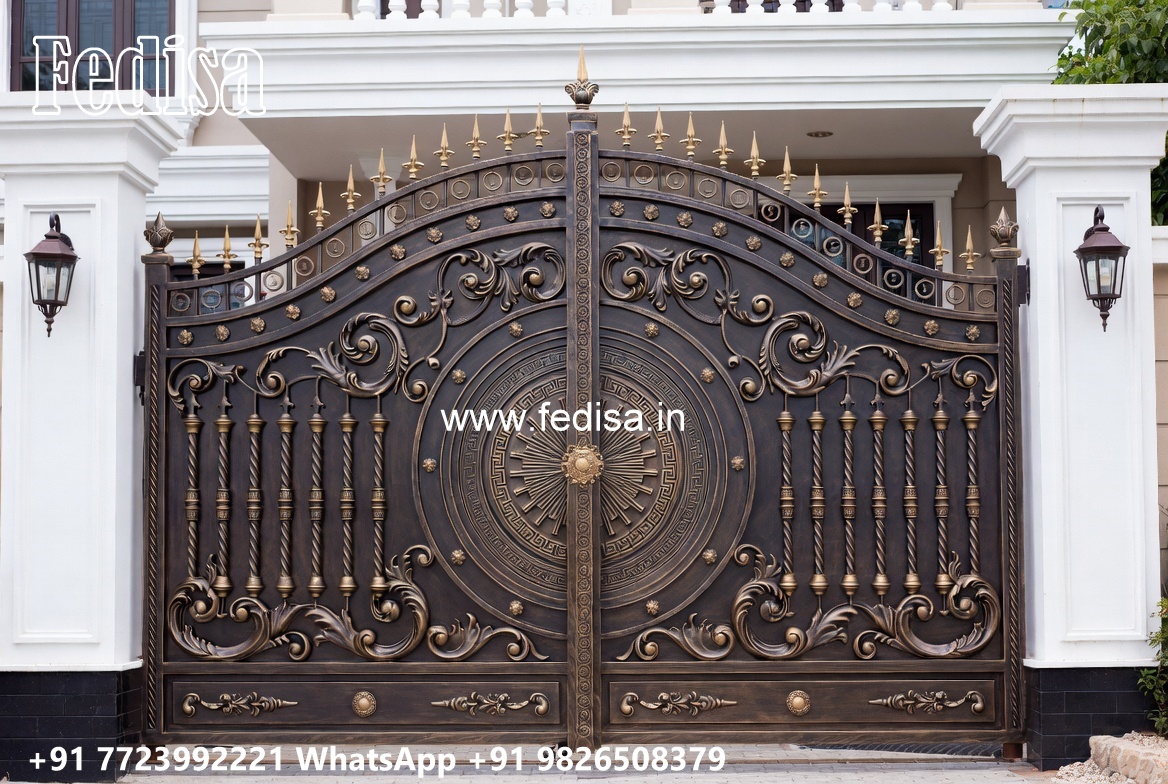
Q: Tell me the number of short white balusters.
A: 15